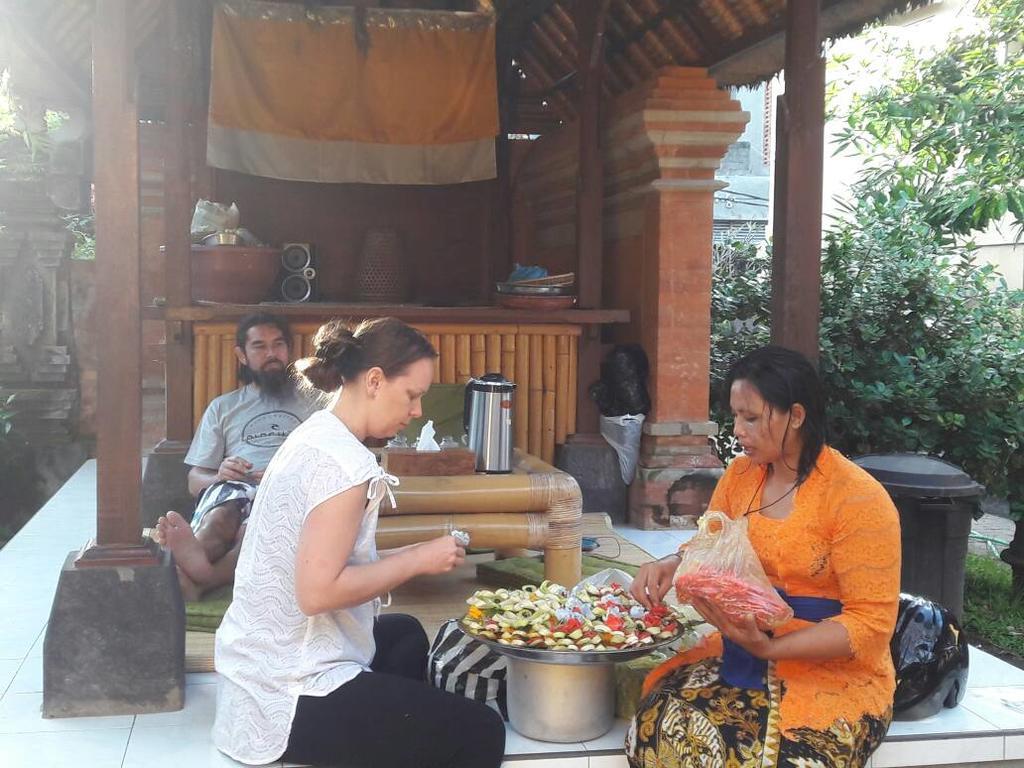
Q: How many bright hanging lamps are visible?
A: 0